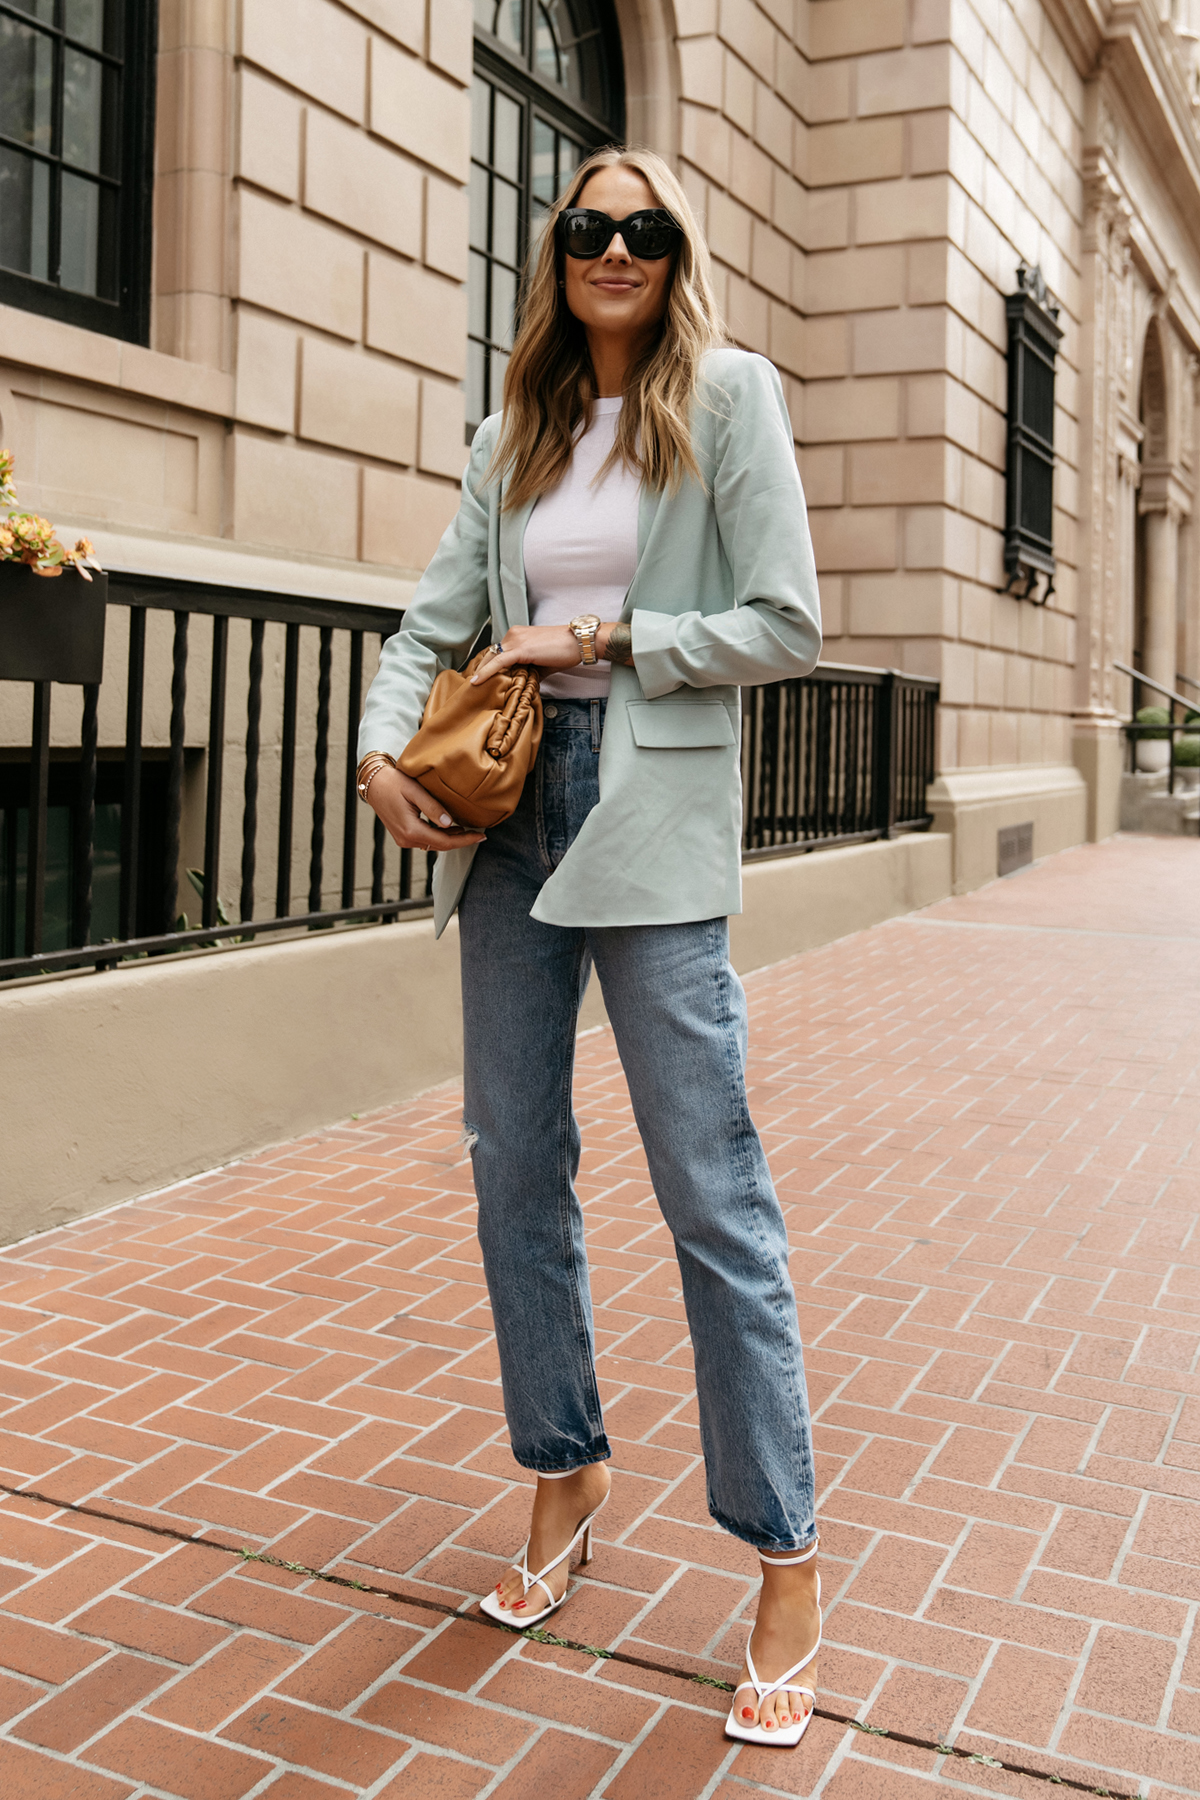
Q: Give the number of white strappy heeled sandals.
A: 2